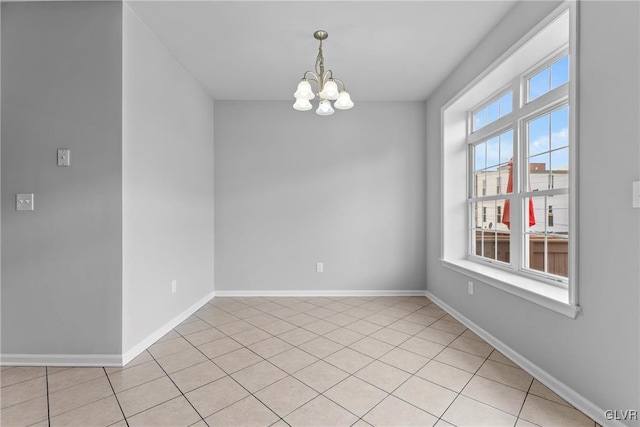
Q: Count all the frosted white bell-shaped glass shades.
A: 5